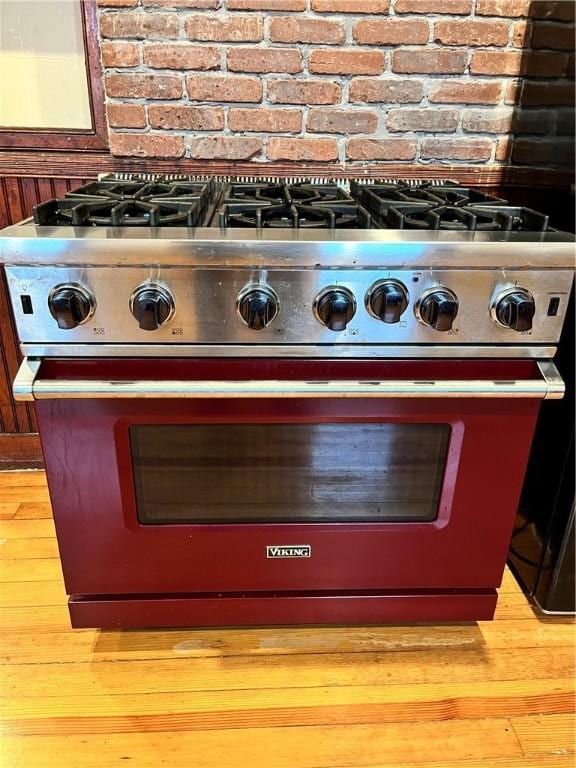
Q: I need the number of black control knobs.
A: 7